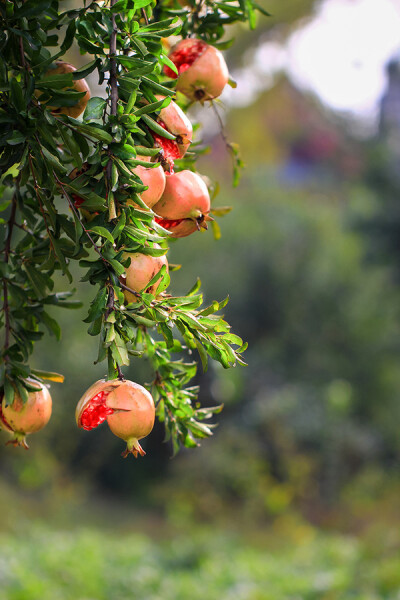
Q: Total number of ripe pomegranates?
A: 8